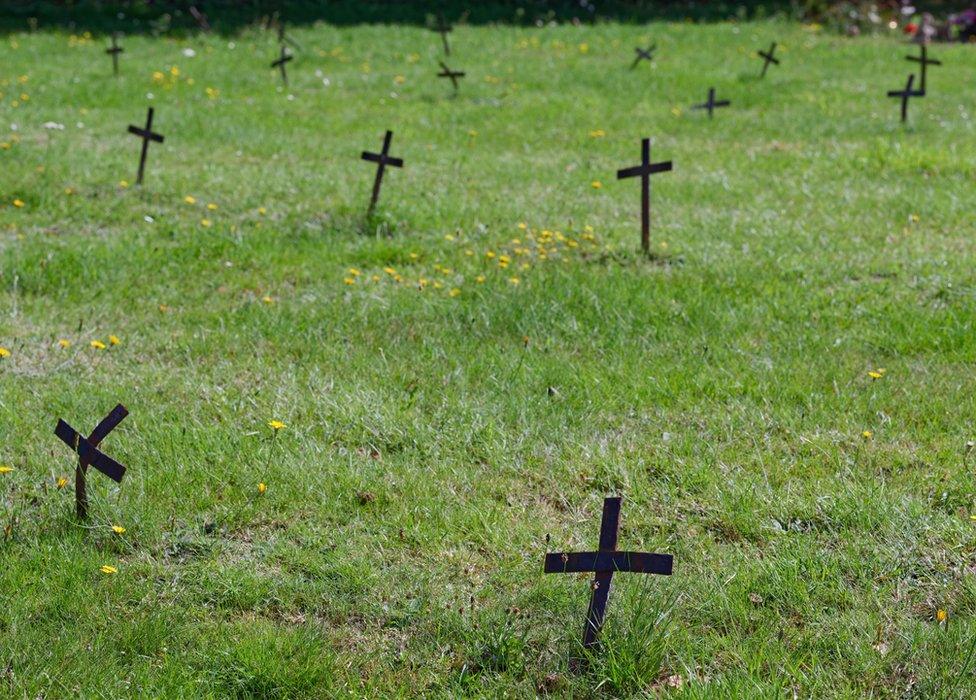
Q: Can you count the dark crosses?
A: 14